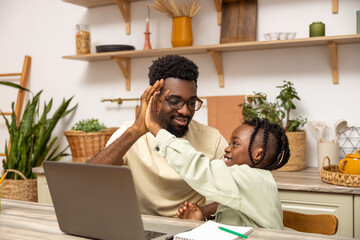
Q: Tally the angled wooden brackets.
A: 6